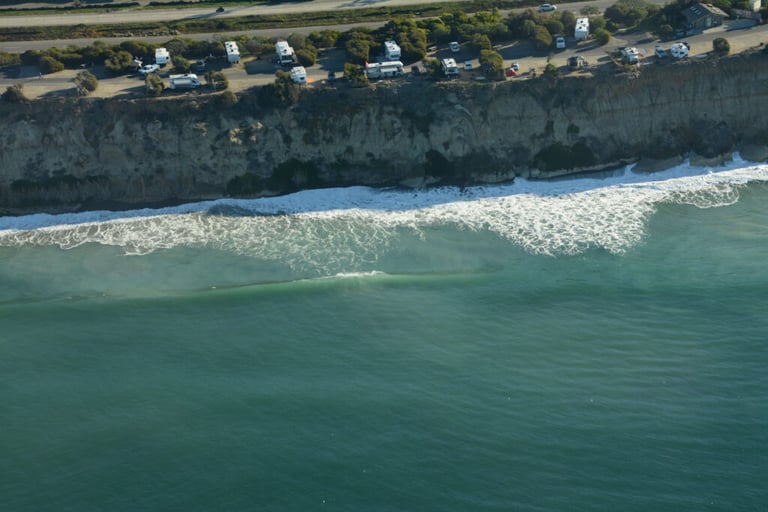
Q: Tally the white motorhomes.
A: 11